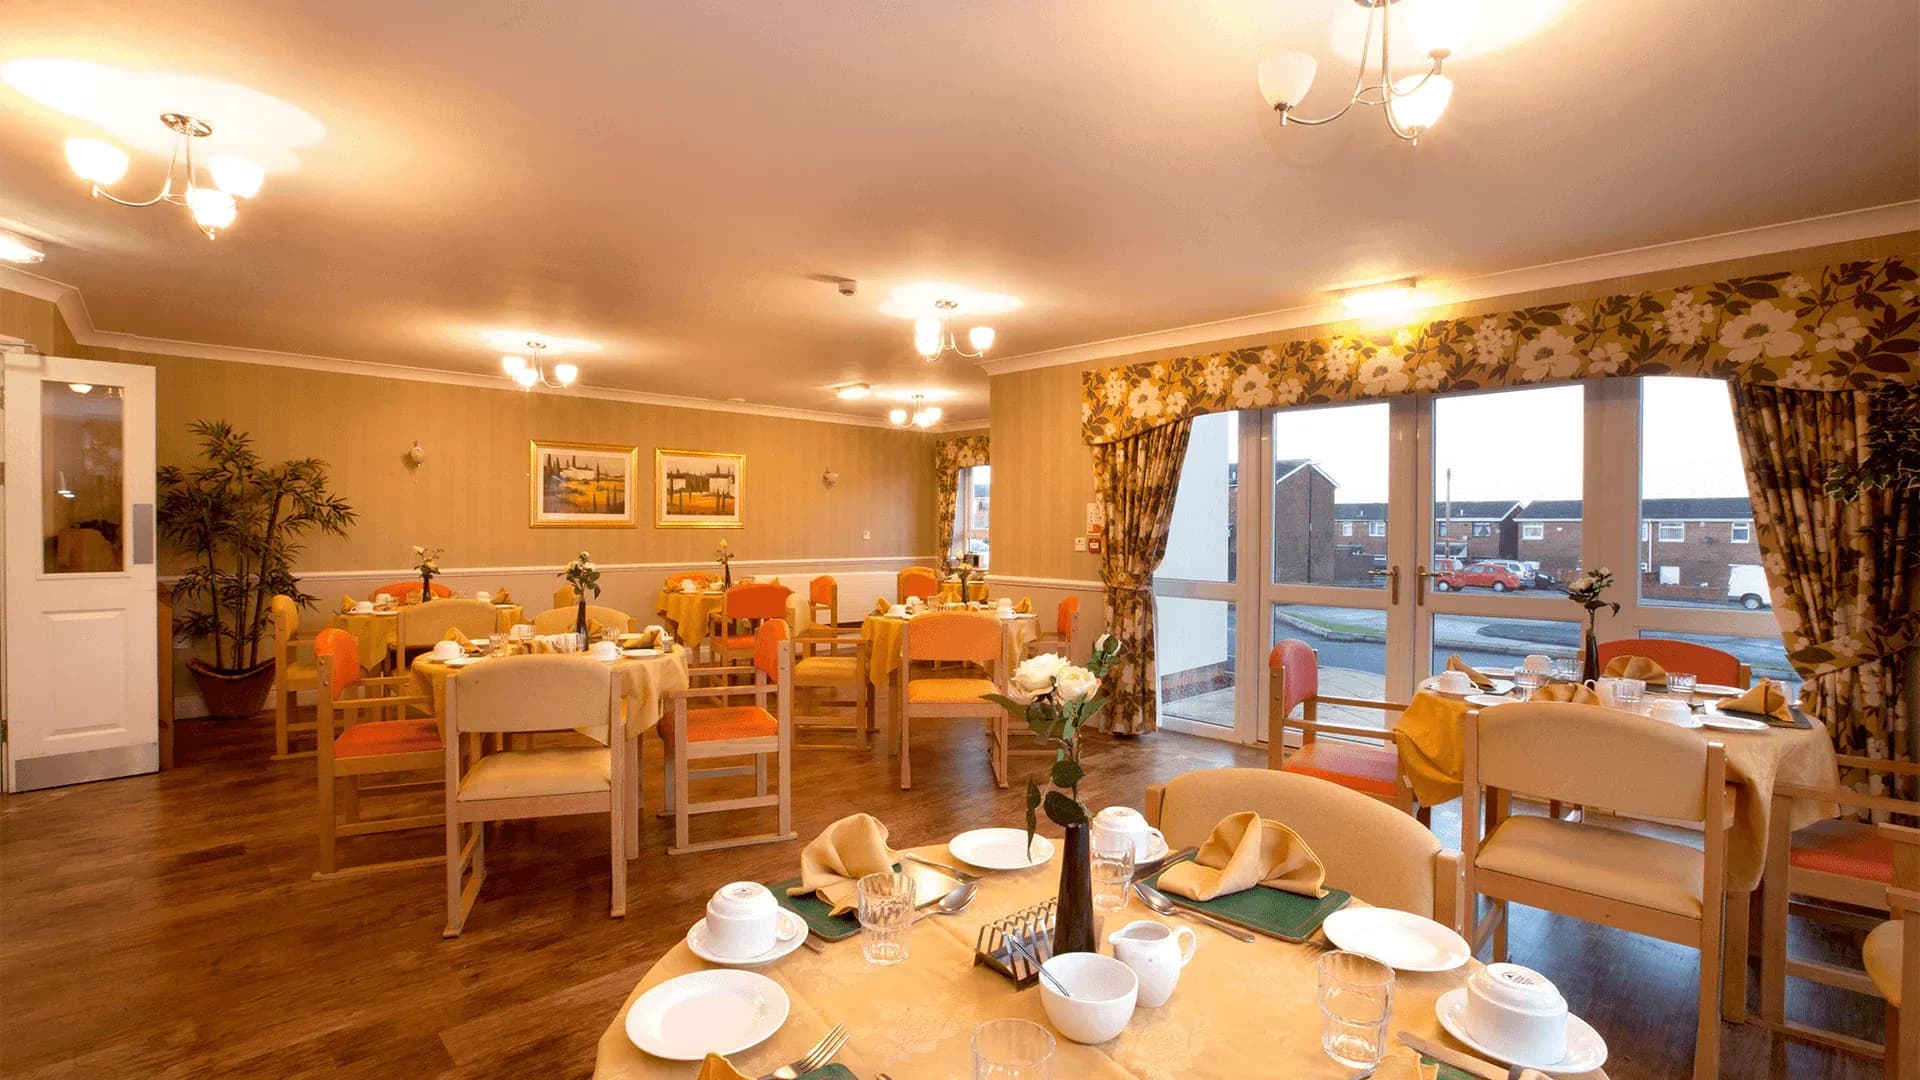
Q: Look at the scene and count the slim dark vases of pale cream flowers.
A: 6